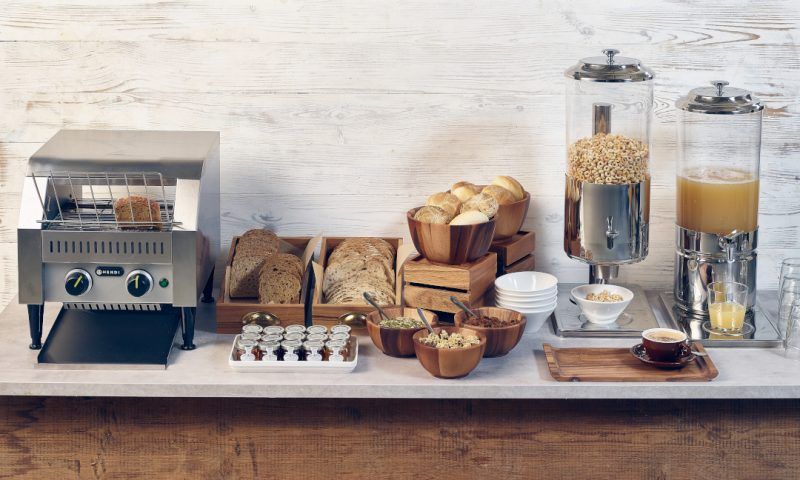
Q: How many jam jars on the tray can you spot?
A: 15